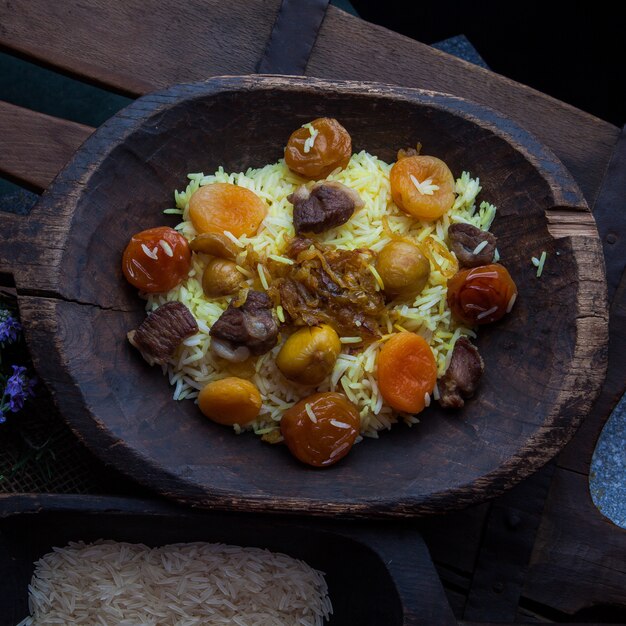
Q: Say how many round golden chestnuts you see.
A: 3